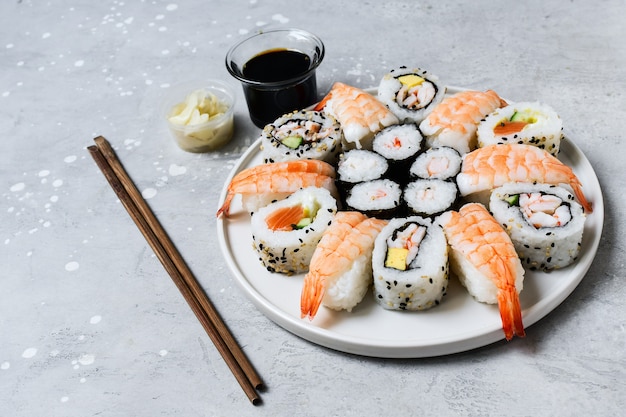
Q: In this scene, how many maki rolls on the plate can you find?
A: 11